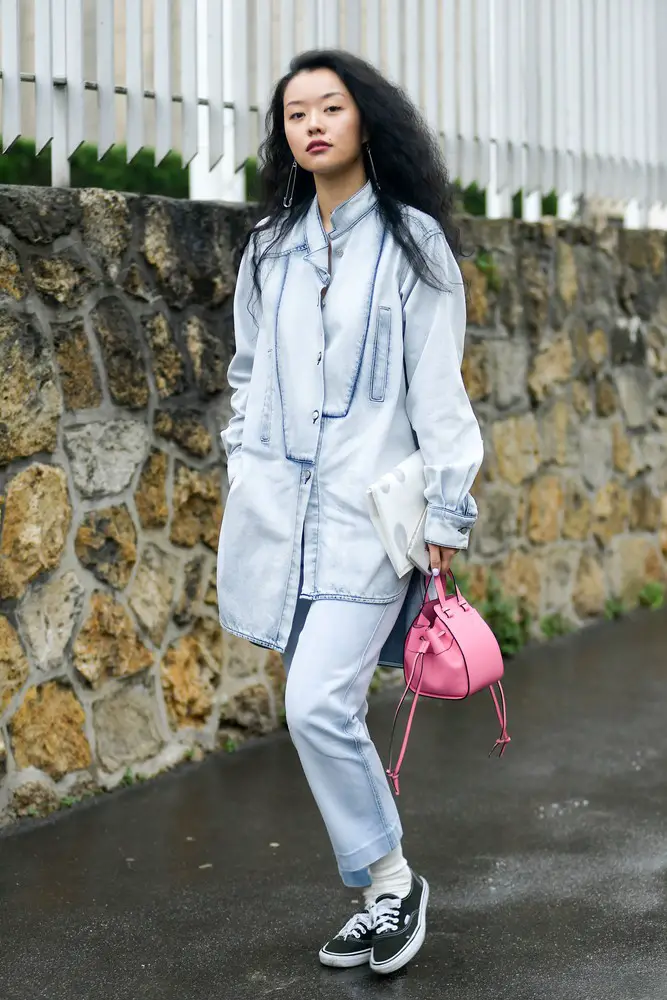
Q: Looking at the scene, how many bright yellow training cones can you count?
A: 0